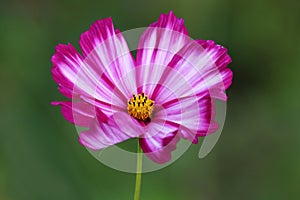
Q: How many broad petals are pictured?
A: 8